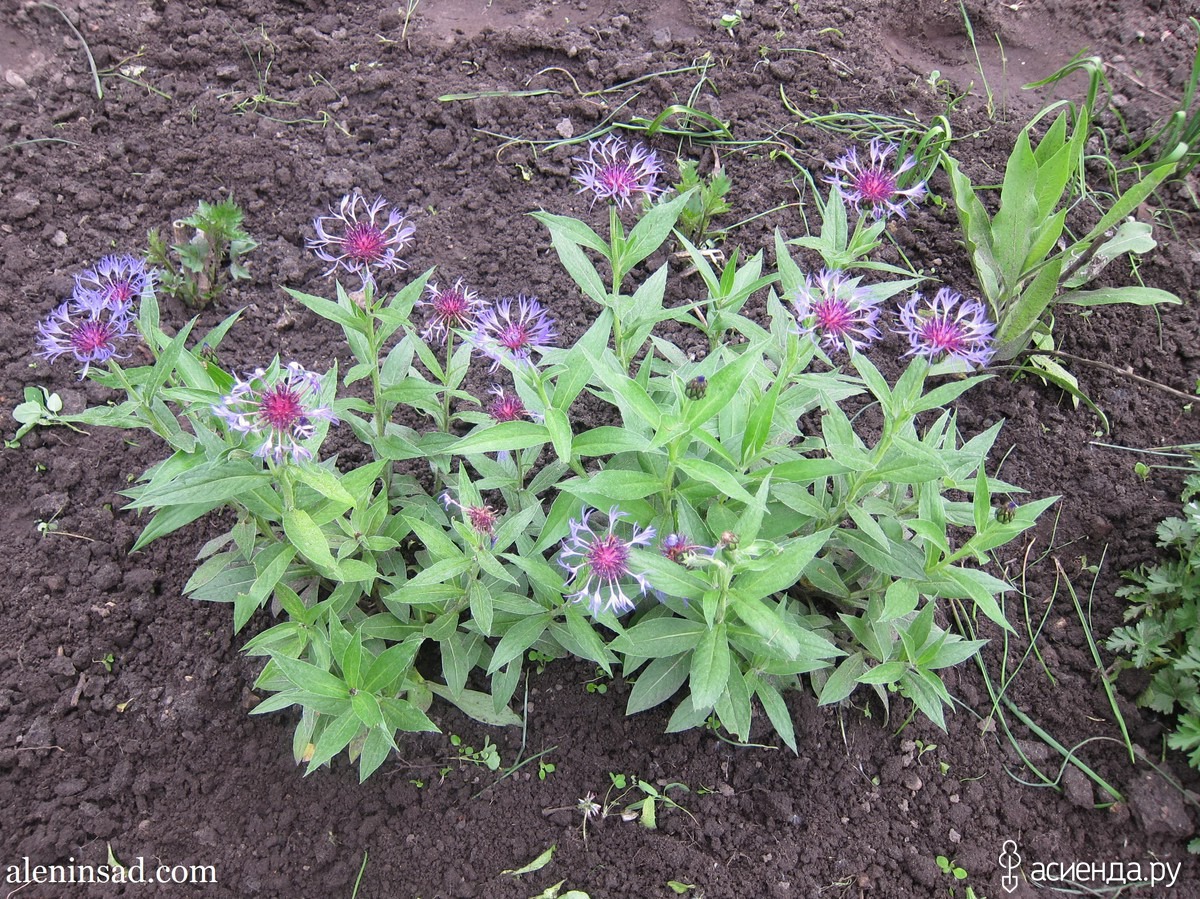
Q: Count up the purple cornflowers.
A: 14